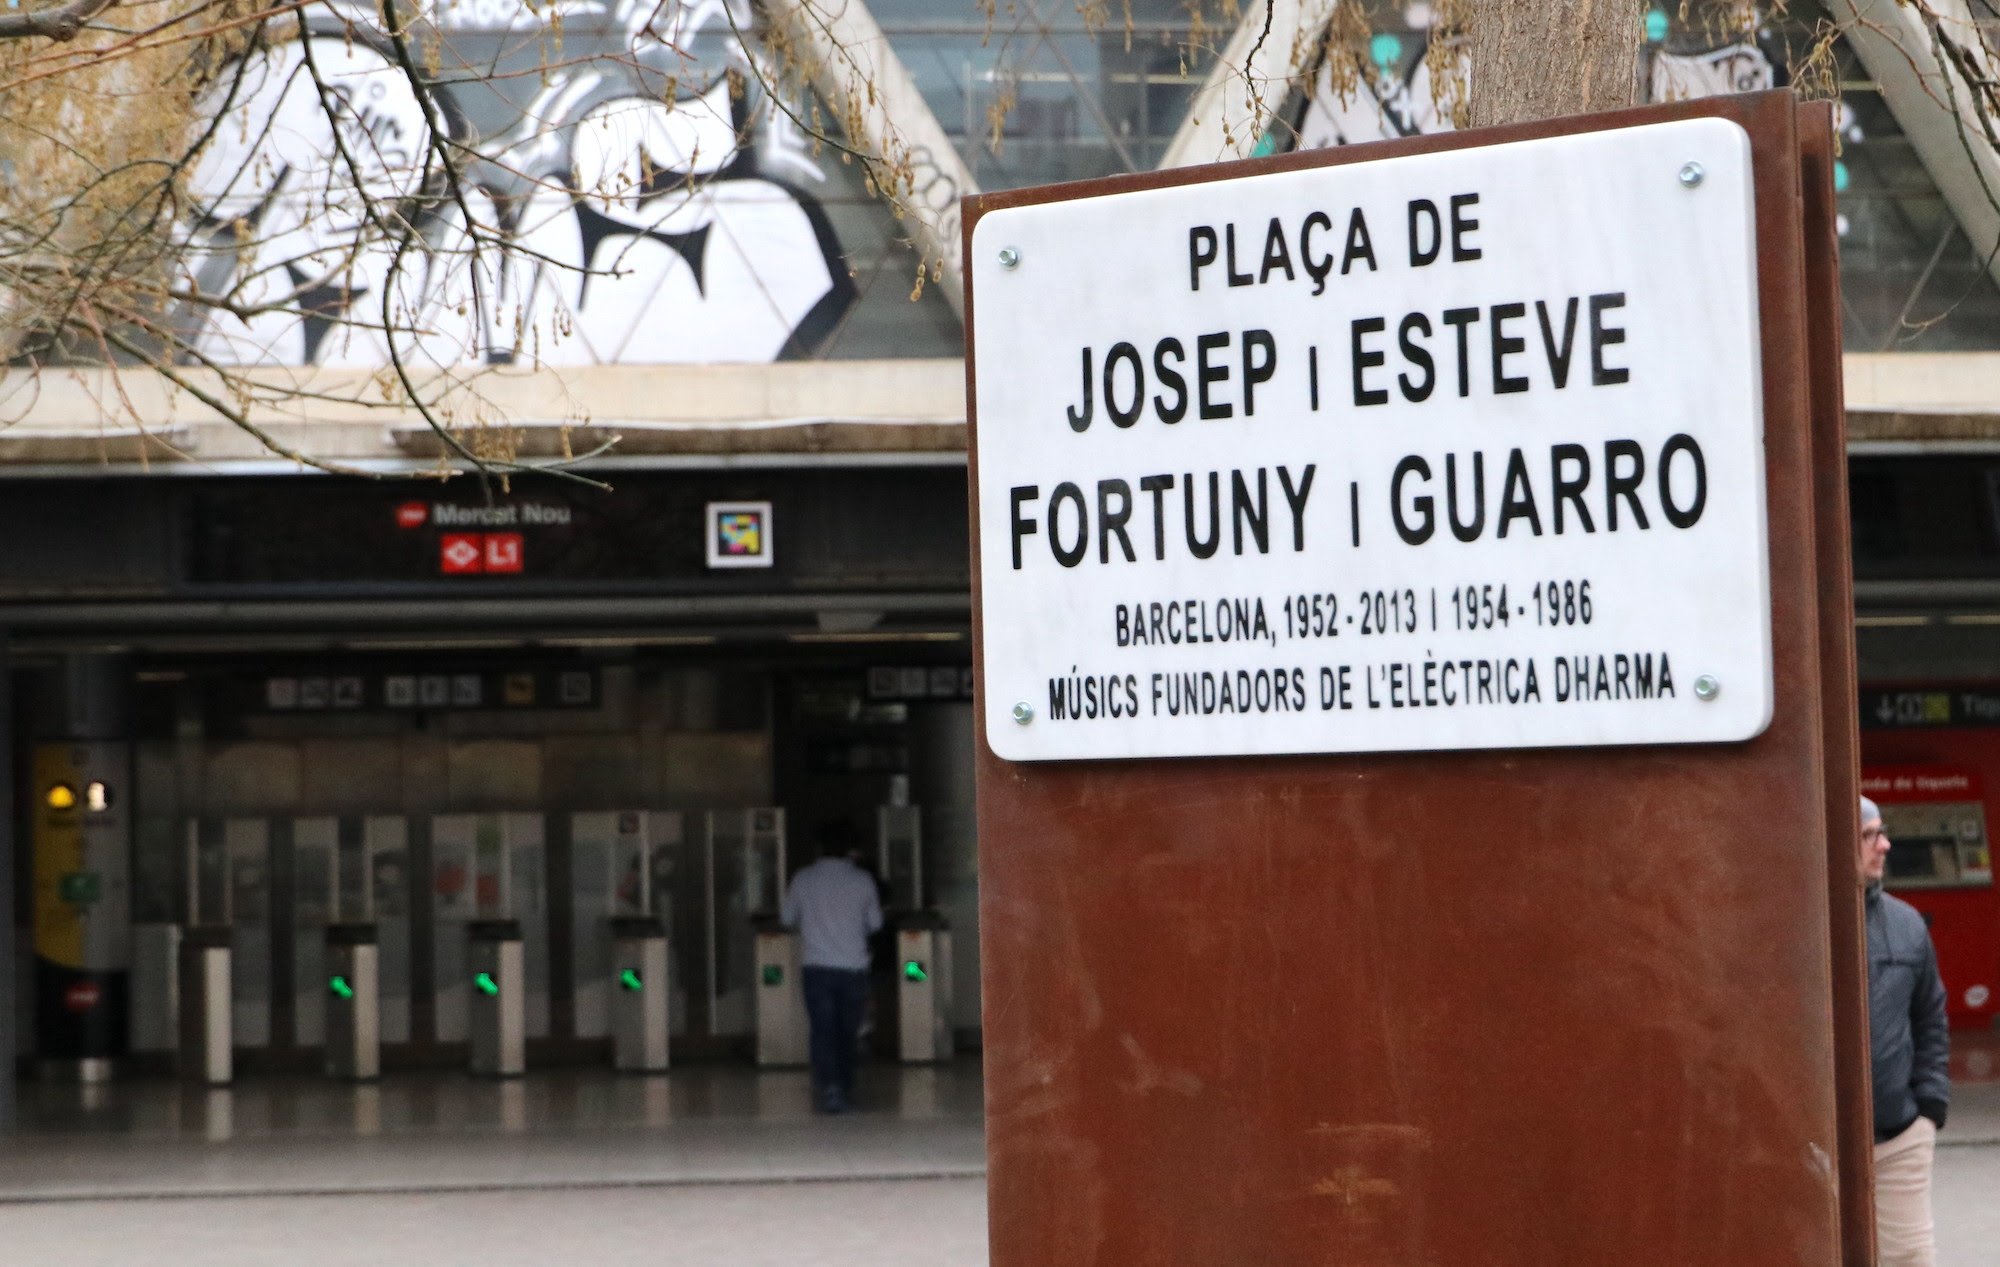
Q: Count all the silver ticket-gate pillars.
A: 6